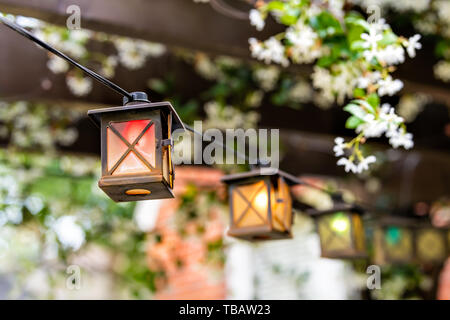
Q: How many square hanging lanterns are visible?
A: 5